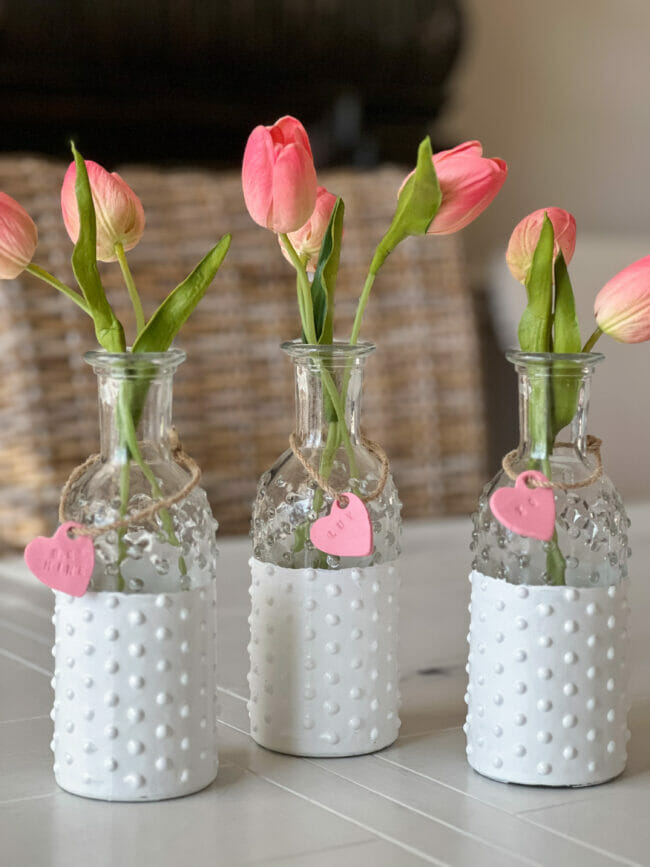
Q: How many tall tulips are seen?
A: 7